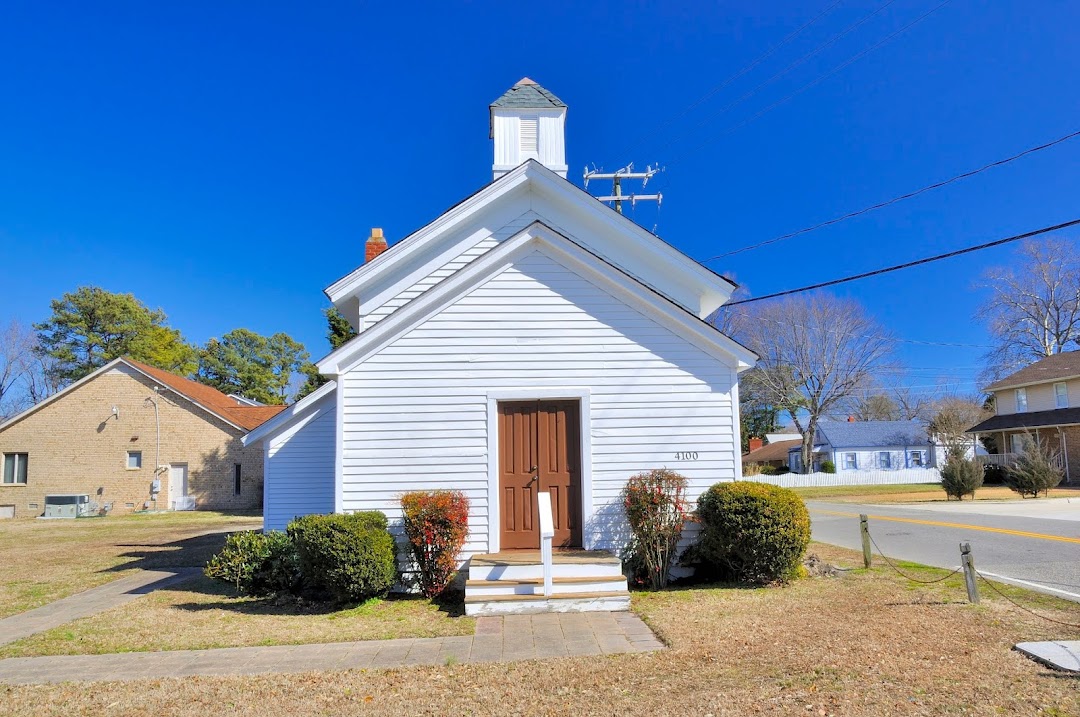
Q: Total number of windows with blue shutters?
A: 3